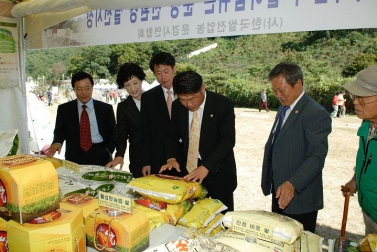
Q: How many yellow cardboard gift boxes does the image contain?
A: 5